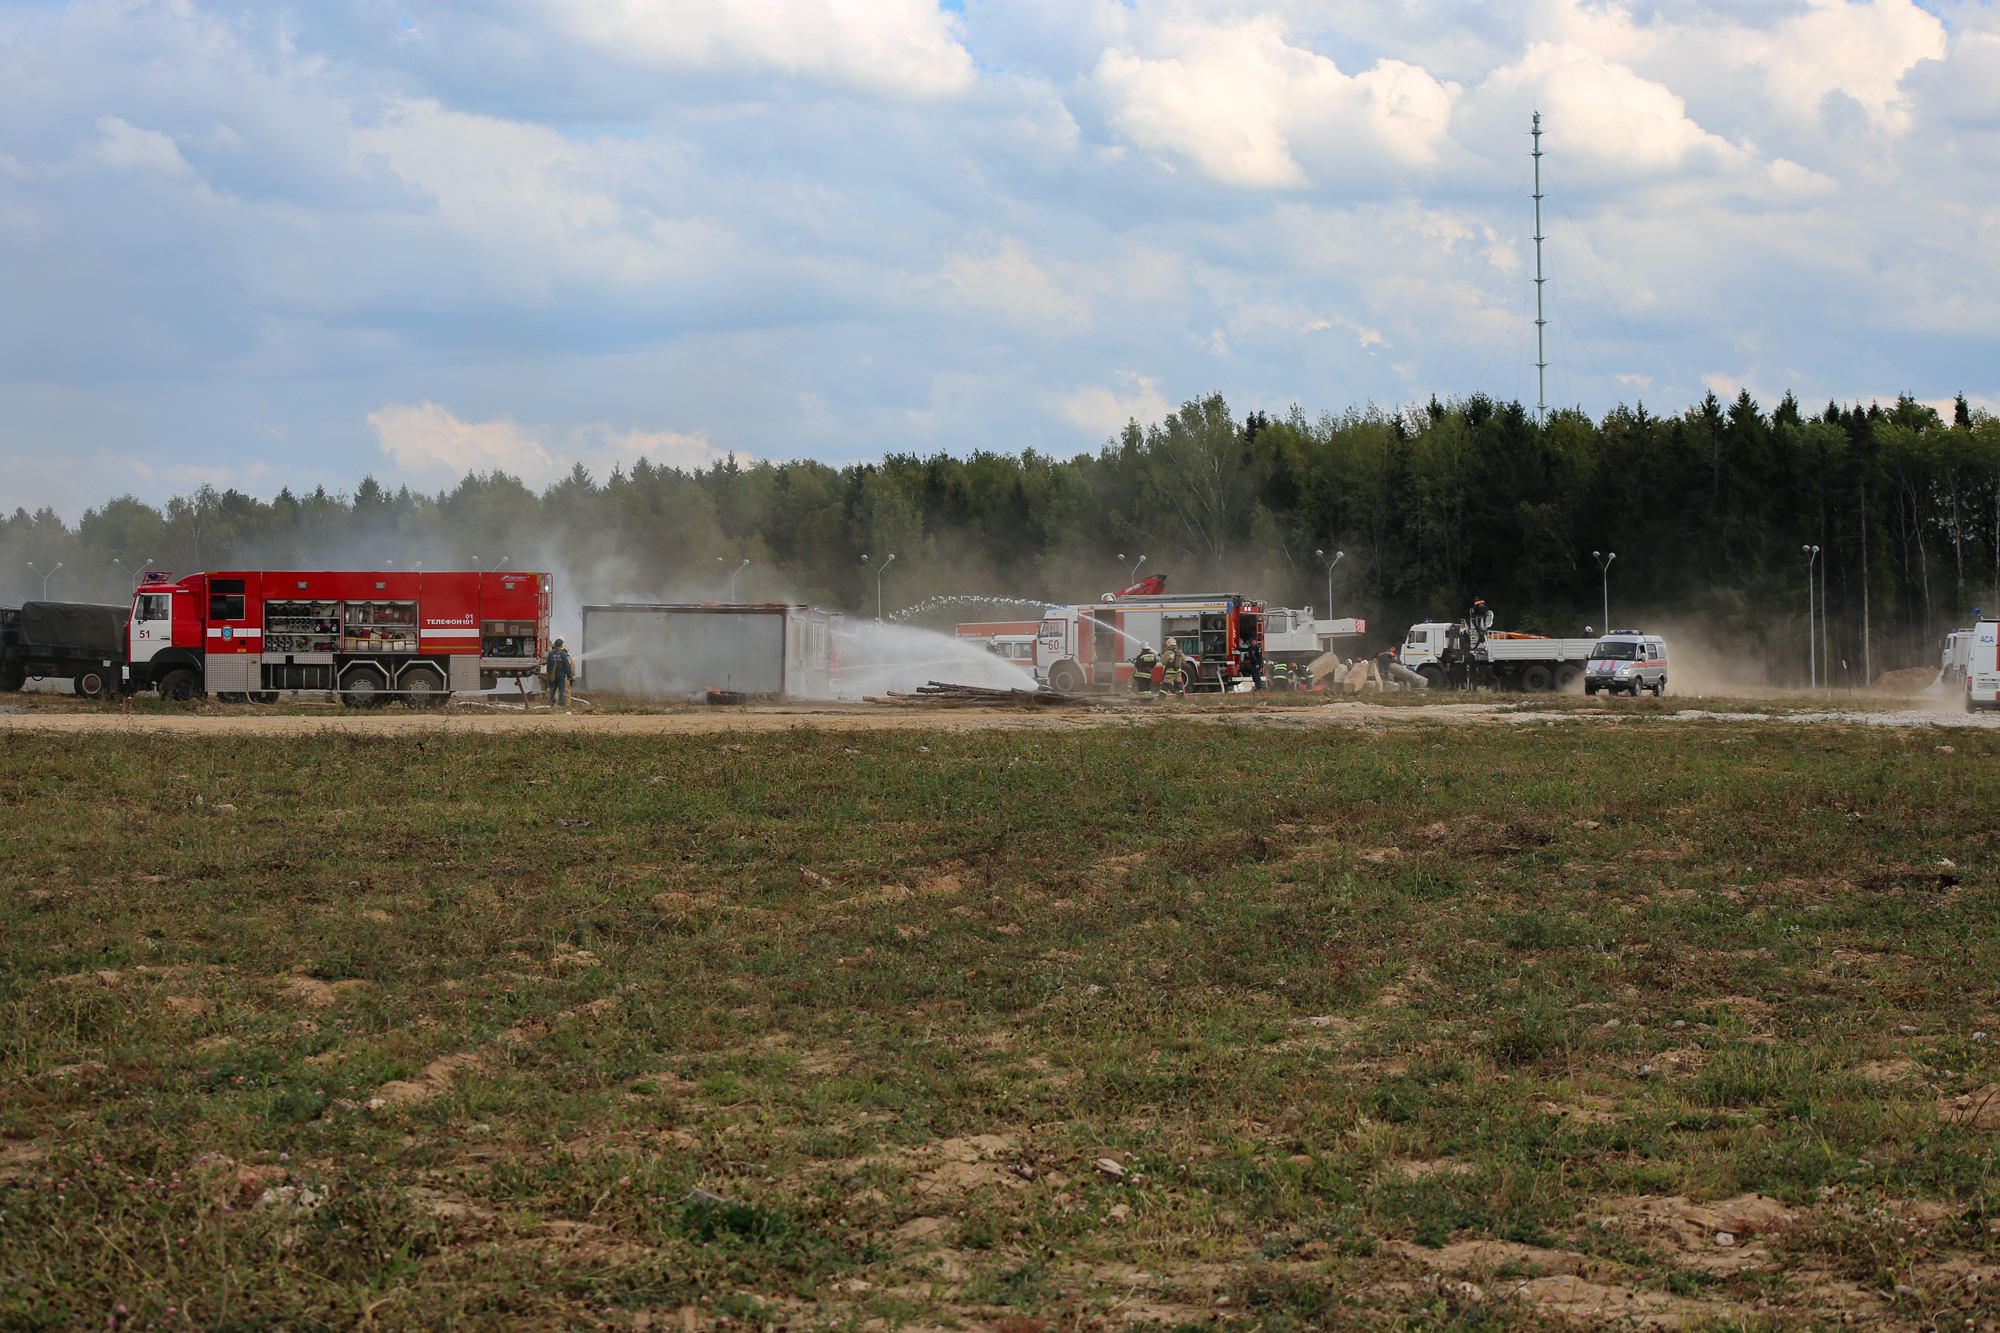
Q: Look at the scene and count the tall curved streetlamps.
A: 10